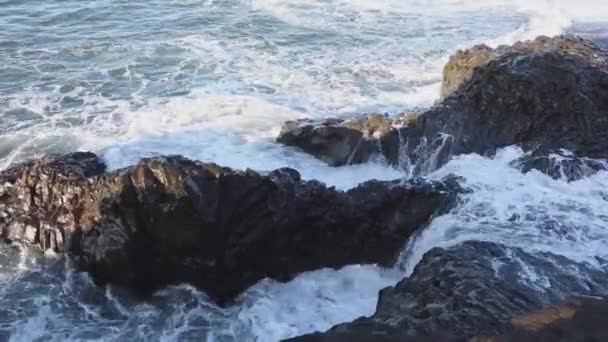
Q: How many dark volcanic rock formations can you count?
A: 3